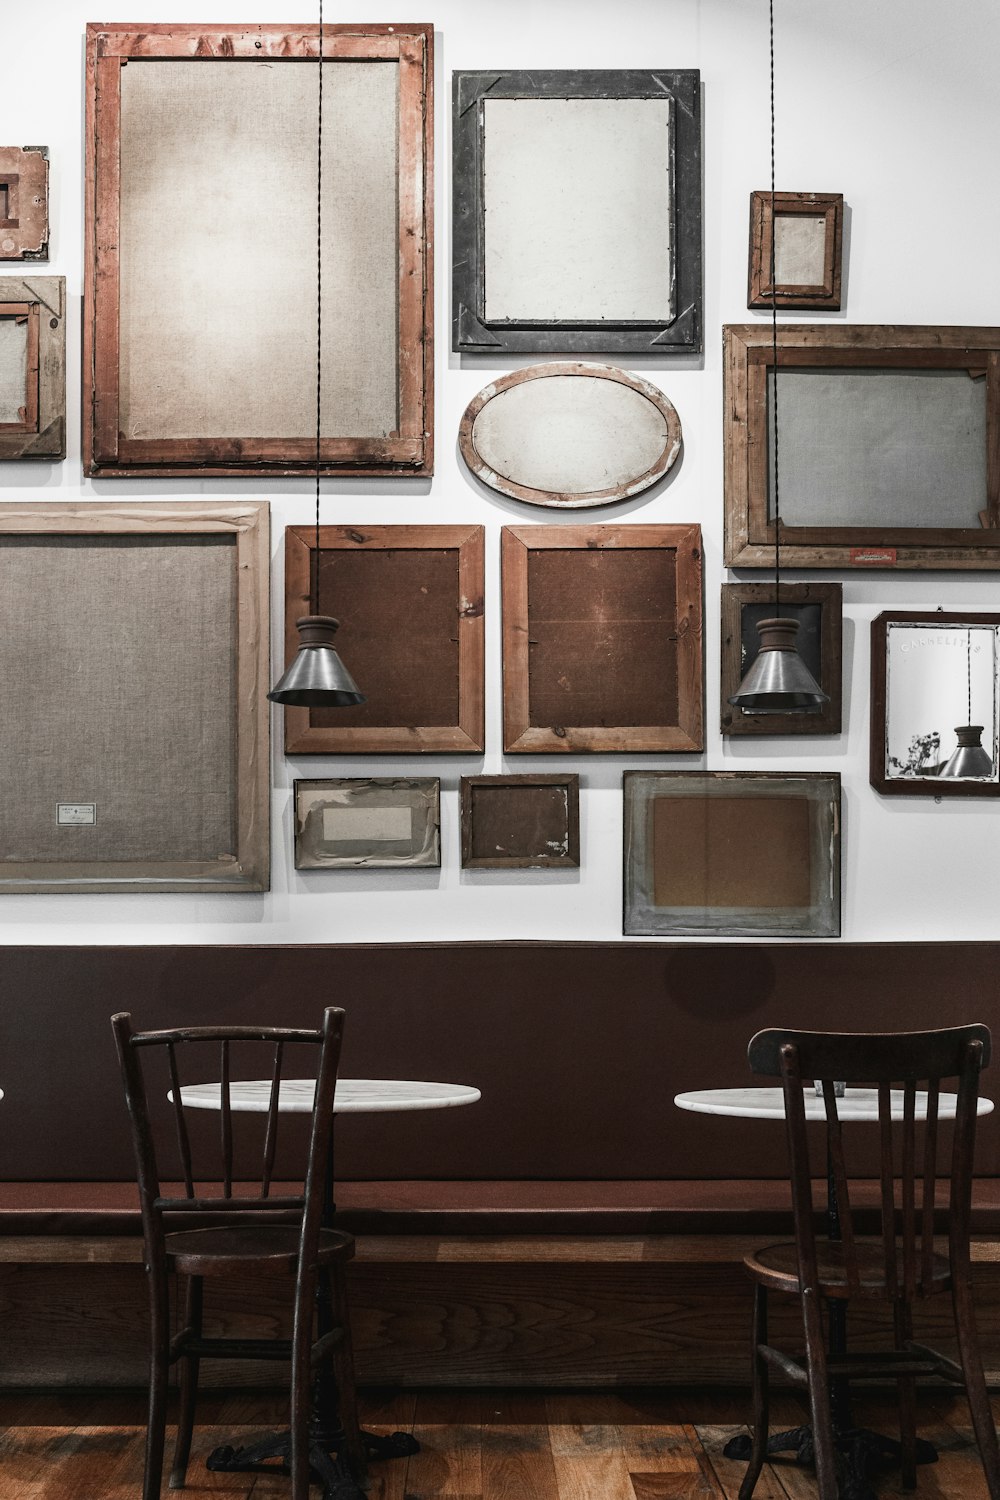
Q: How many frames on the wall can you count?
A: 15